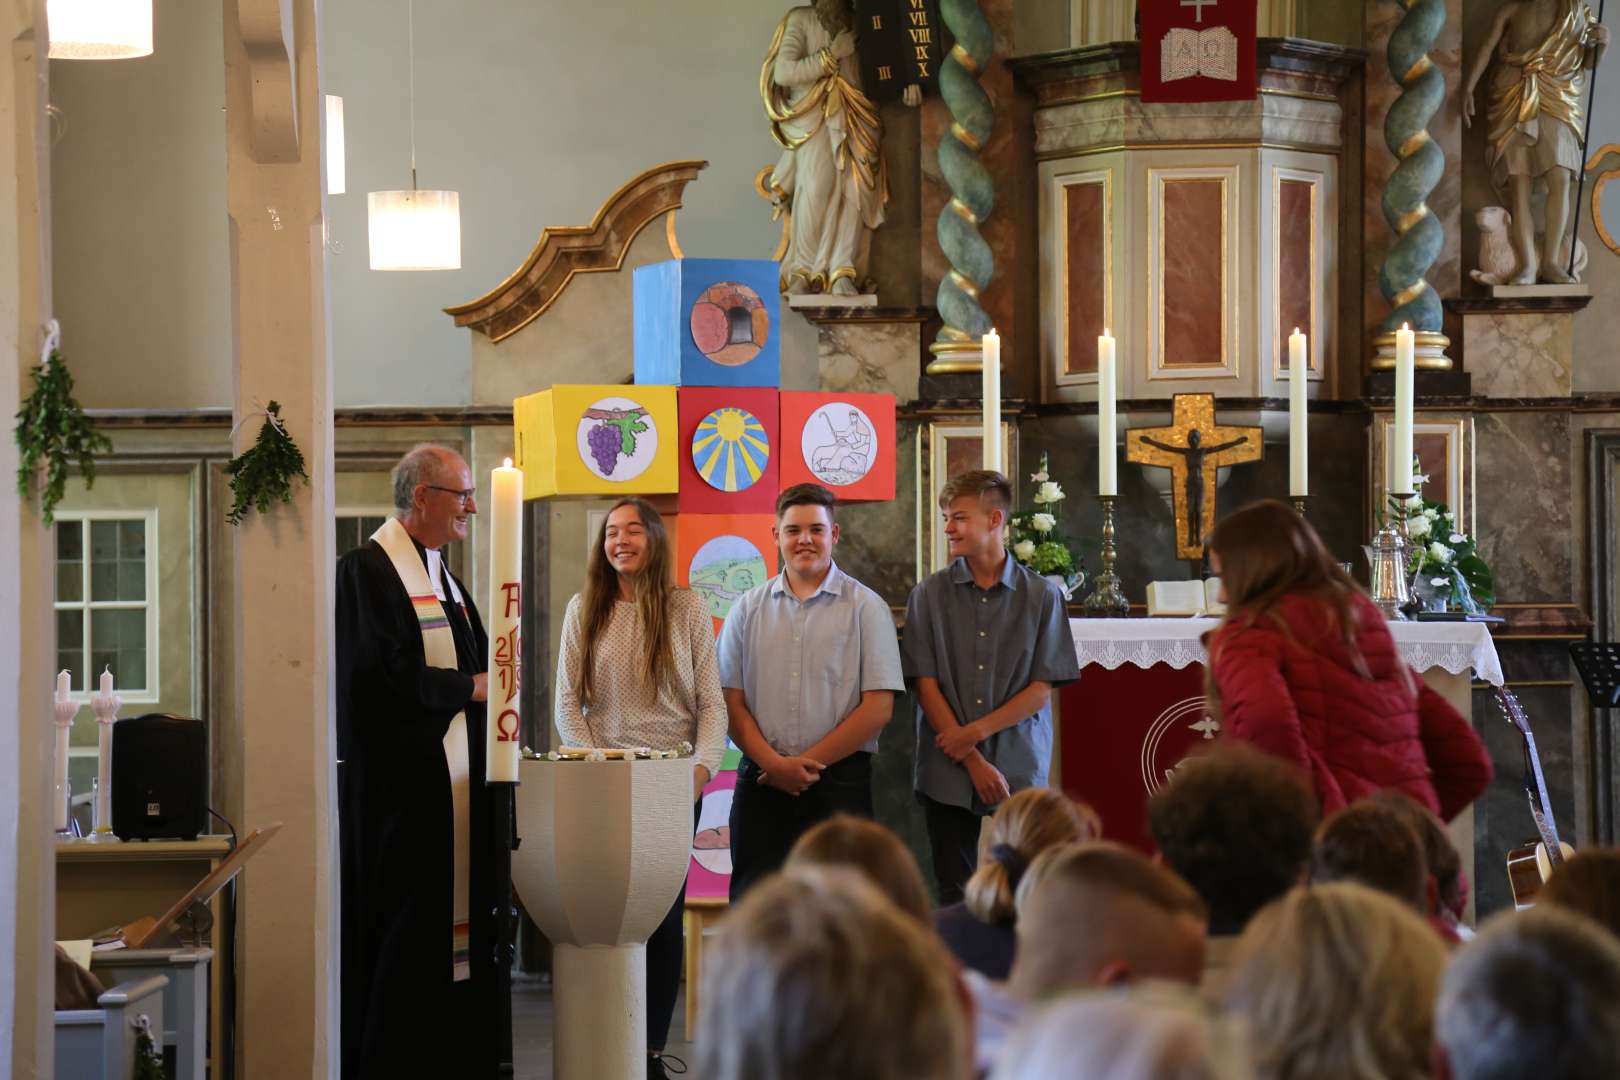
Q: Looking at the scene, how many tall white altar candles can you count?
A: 4